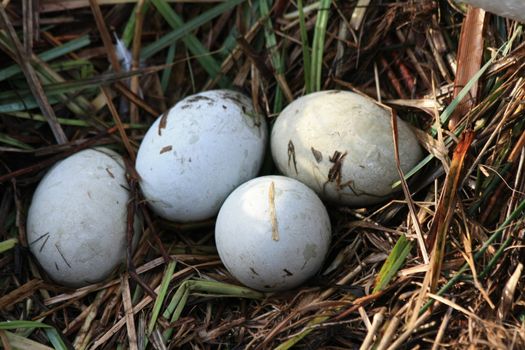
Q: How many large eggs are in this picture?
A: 4